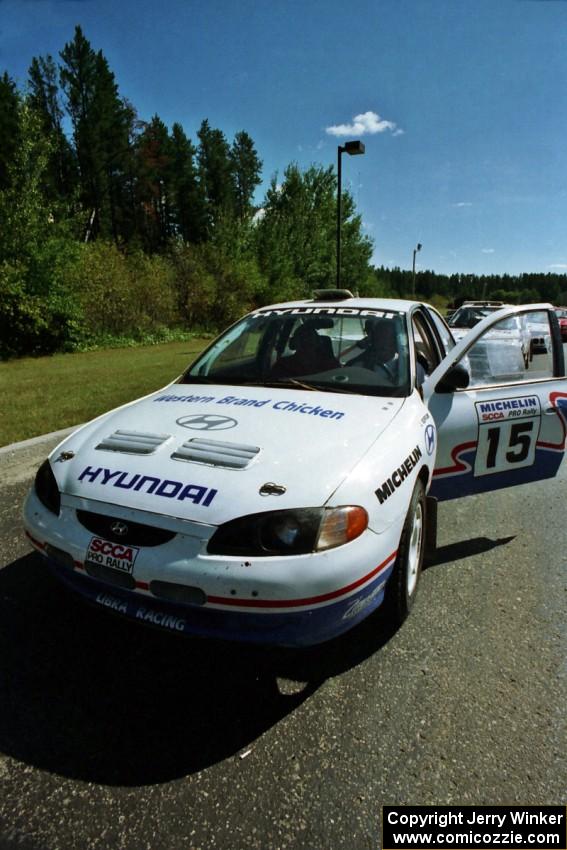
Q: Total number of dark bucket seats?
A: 2